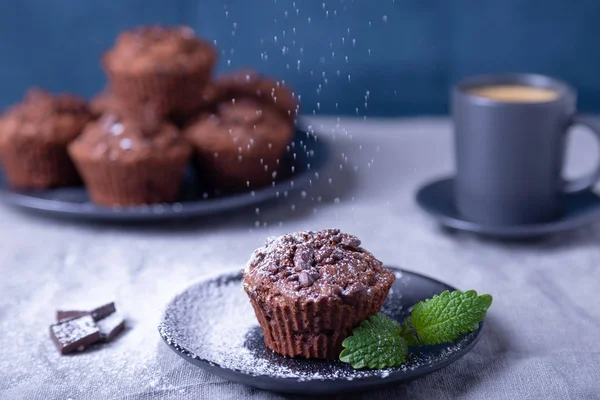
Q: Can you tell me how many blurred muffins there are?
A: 6